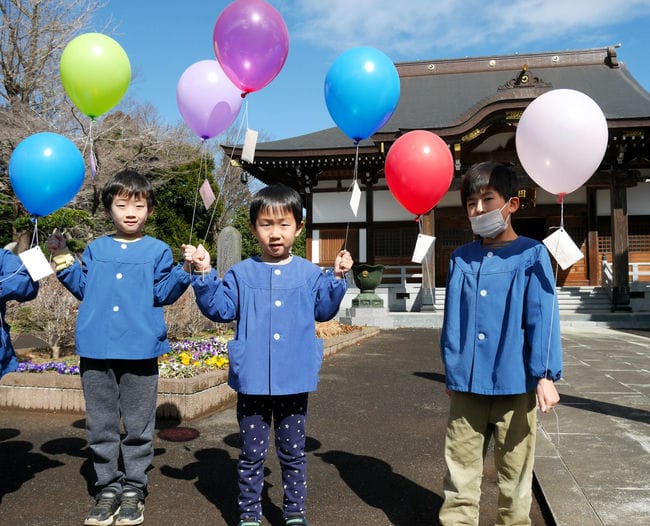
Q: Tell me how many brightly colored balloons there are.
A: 7